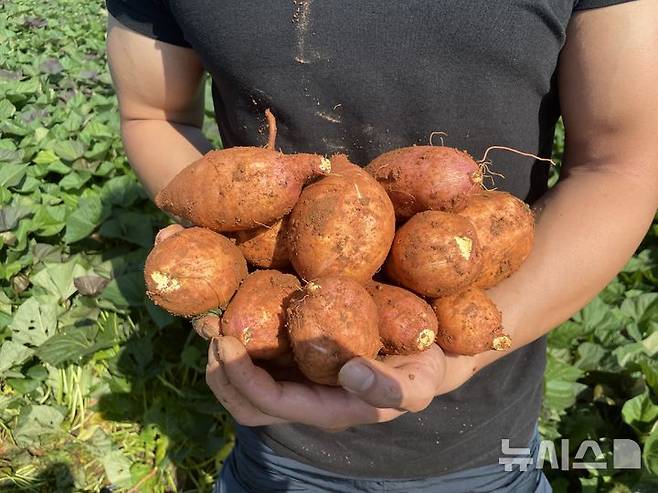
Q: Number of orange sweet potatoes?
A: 11